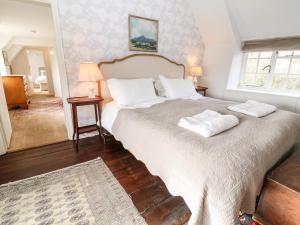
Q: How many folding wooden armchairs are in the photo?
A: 0